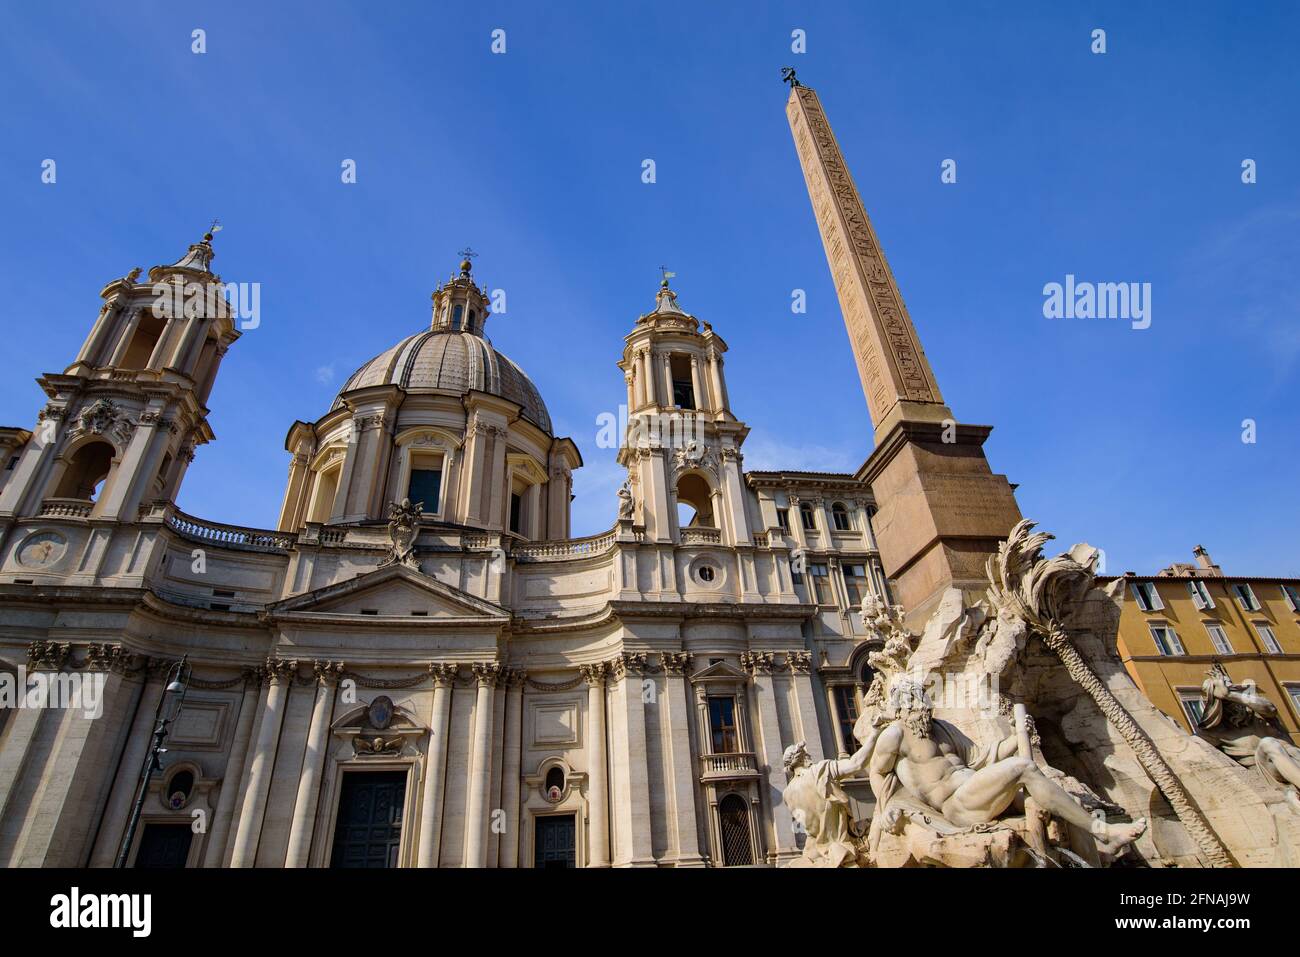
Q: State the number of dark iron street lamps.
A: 1